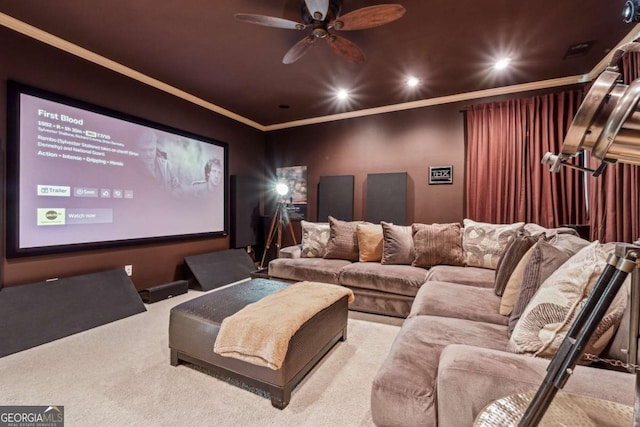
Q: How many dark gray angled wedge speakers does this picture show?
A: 2